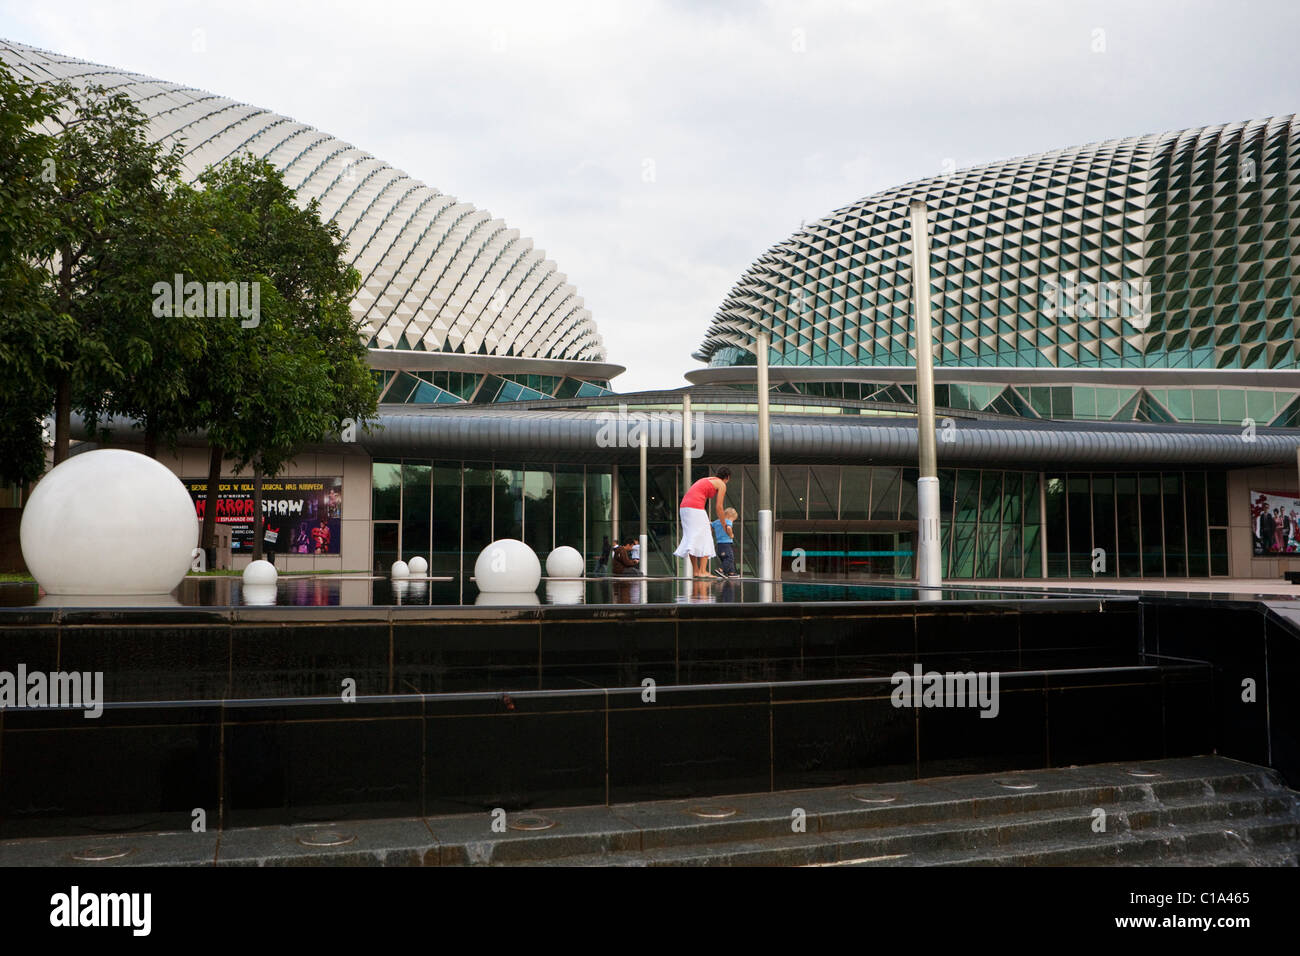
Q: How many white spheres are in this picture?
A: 6